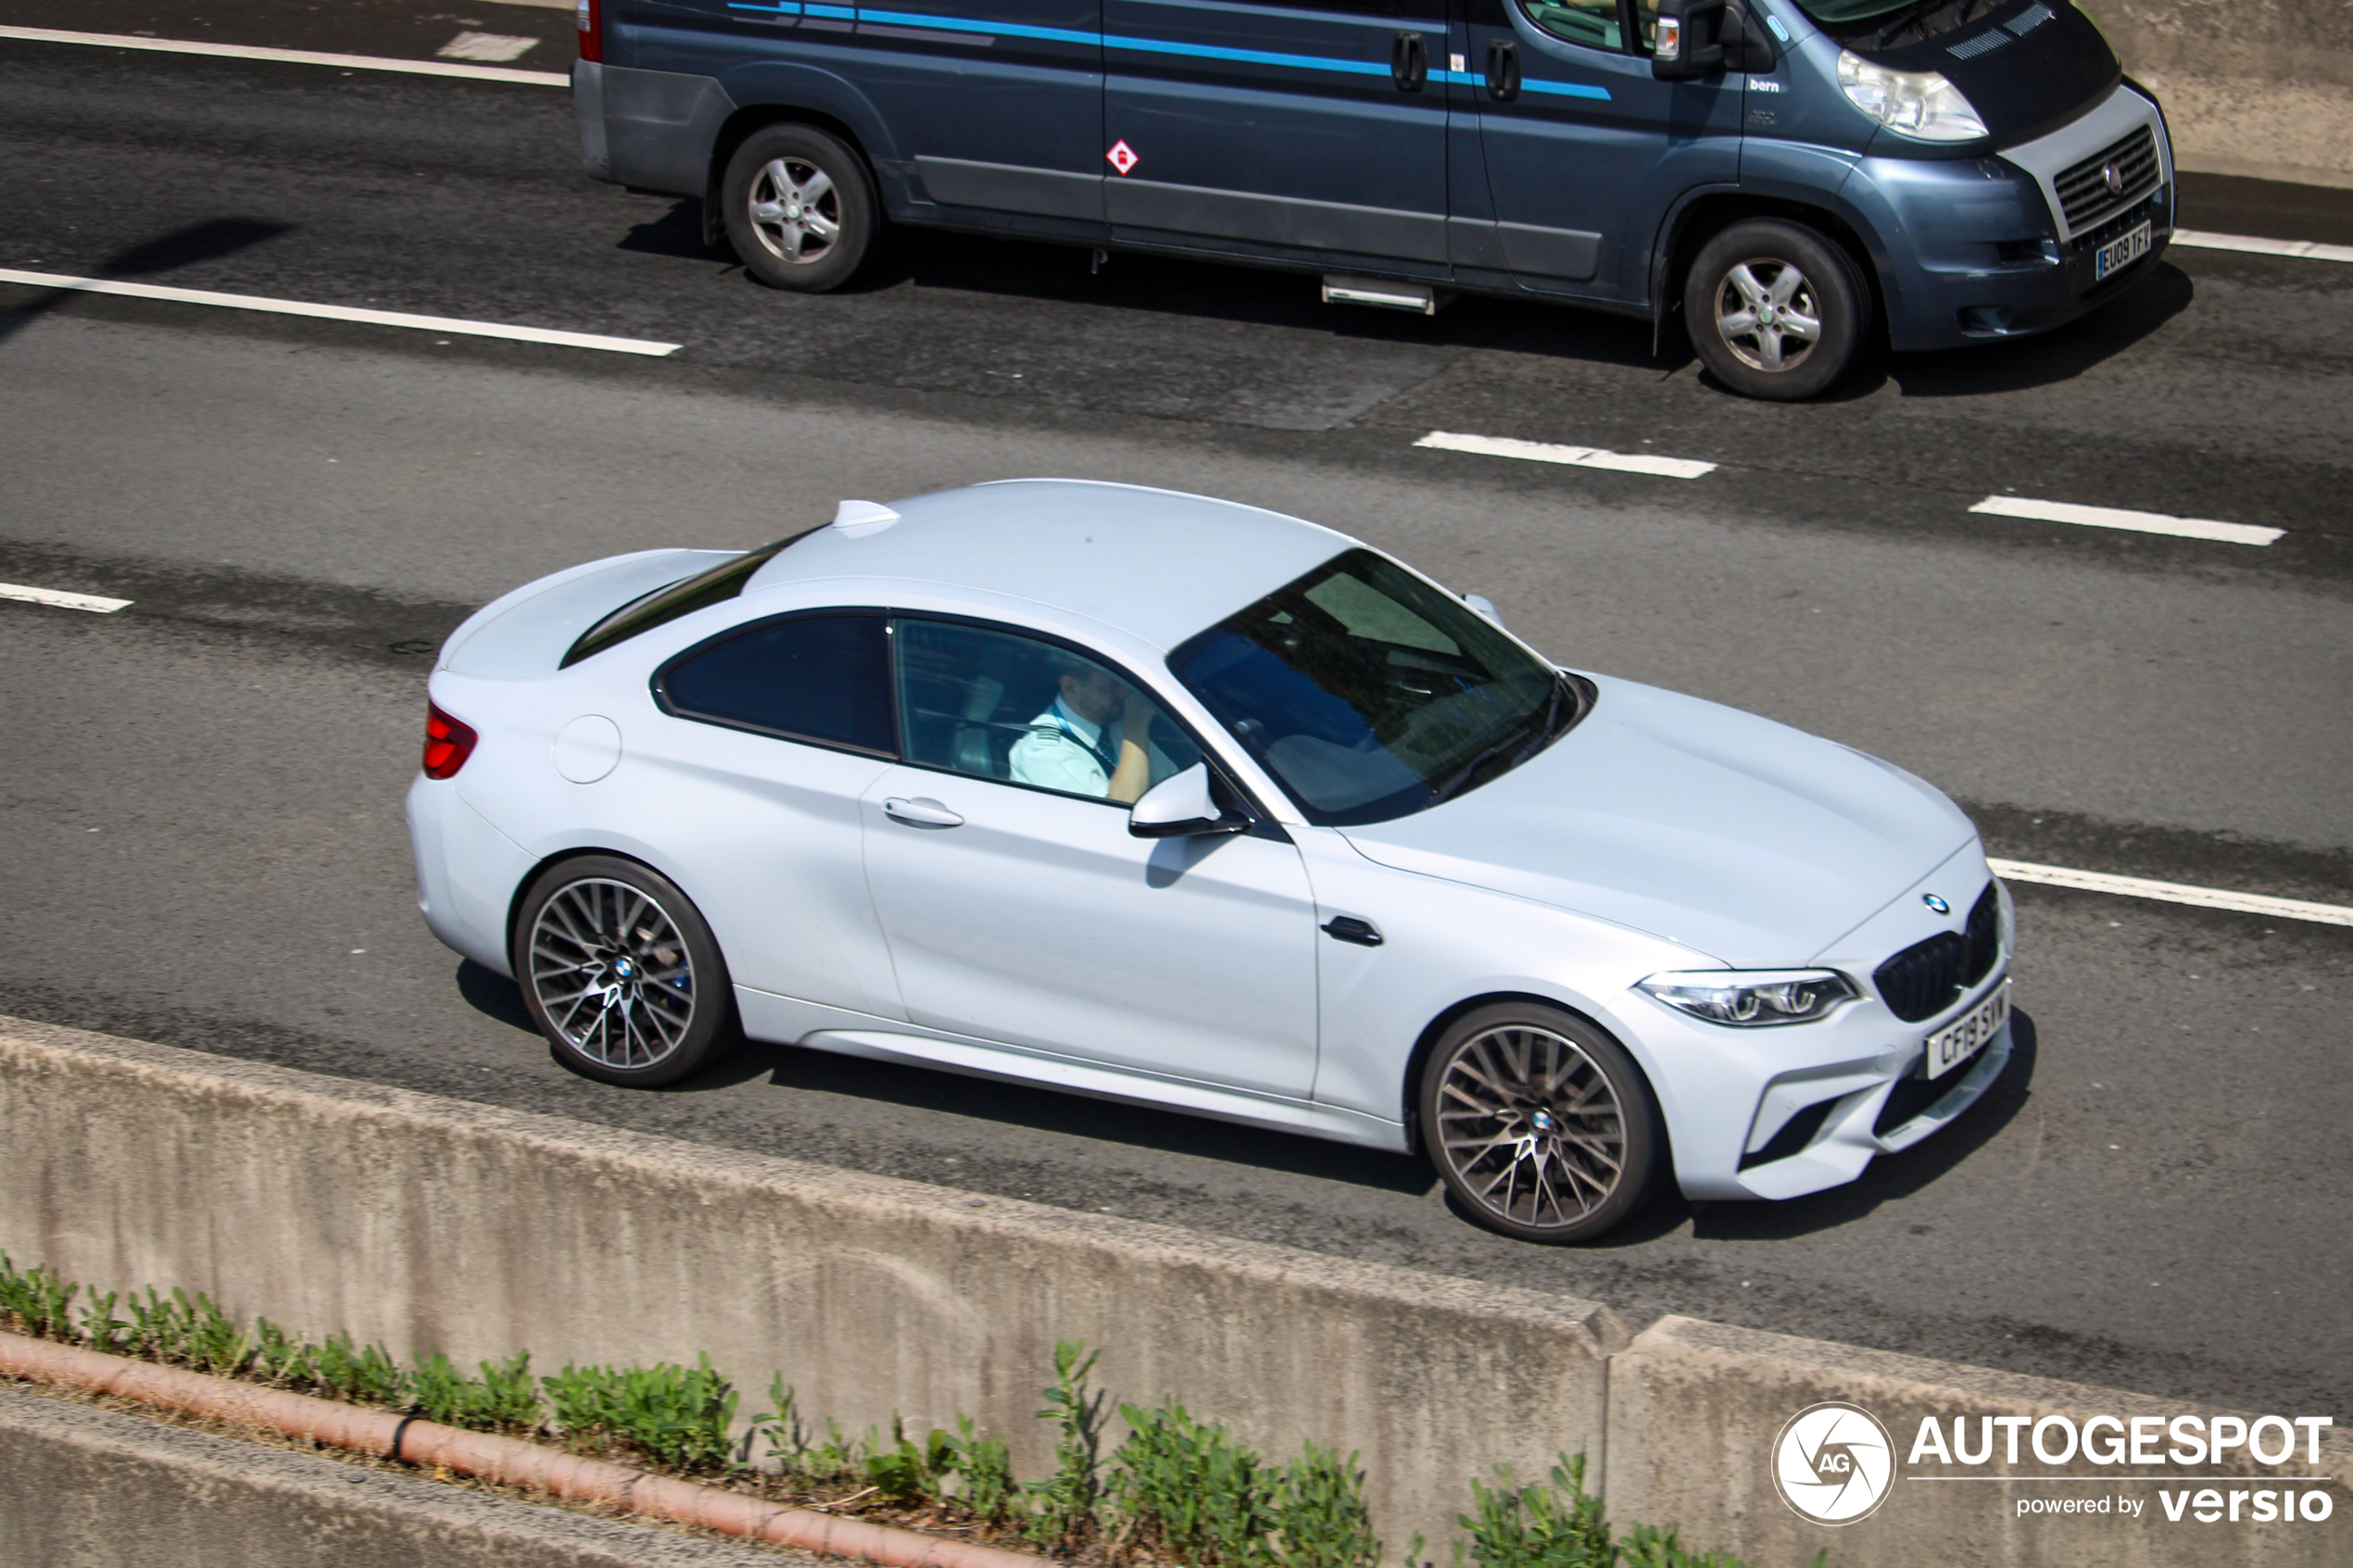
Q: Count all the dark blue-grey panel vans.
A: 1